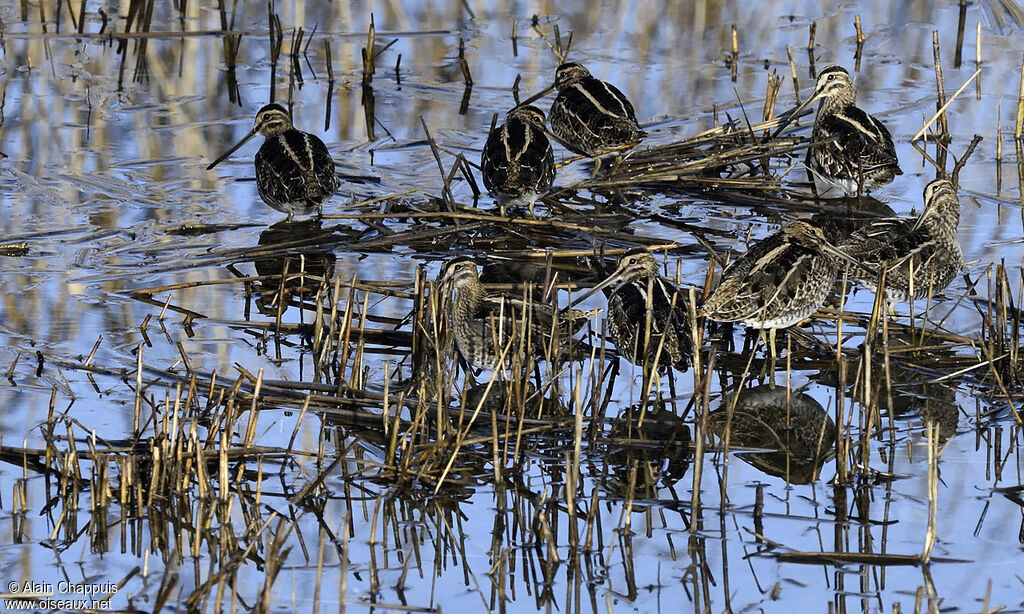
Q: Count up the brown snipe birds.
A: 8